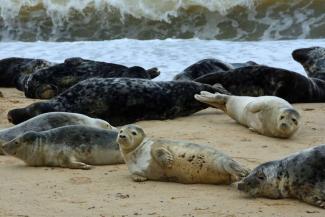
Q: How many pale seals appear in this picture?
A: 2